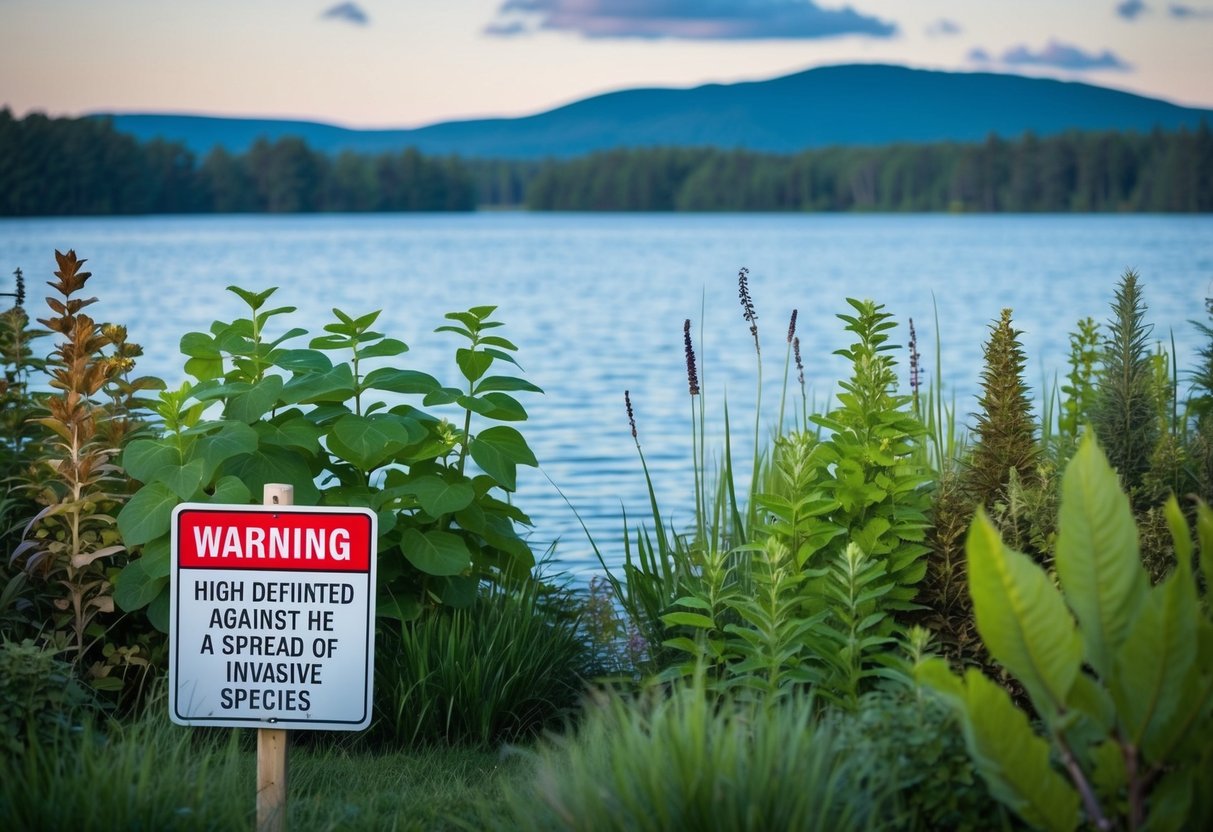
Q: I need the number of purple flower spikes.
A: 6